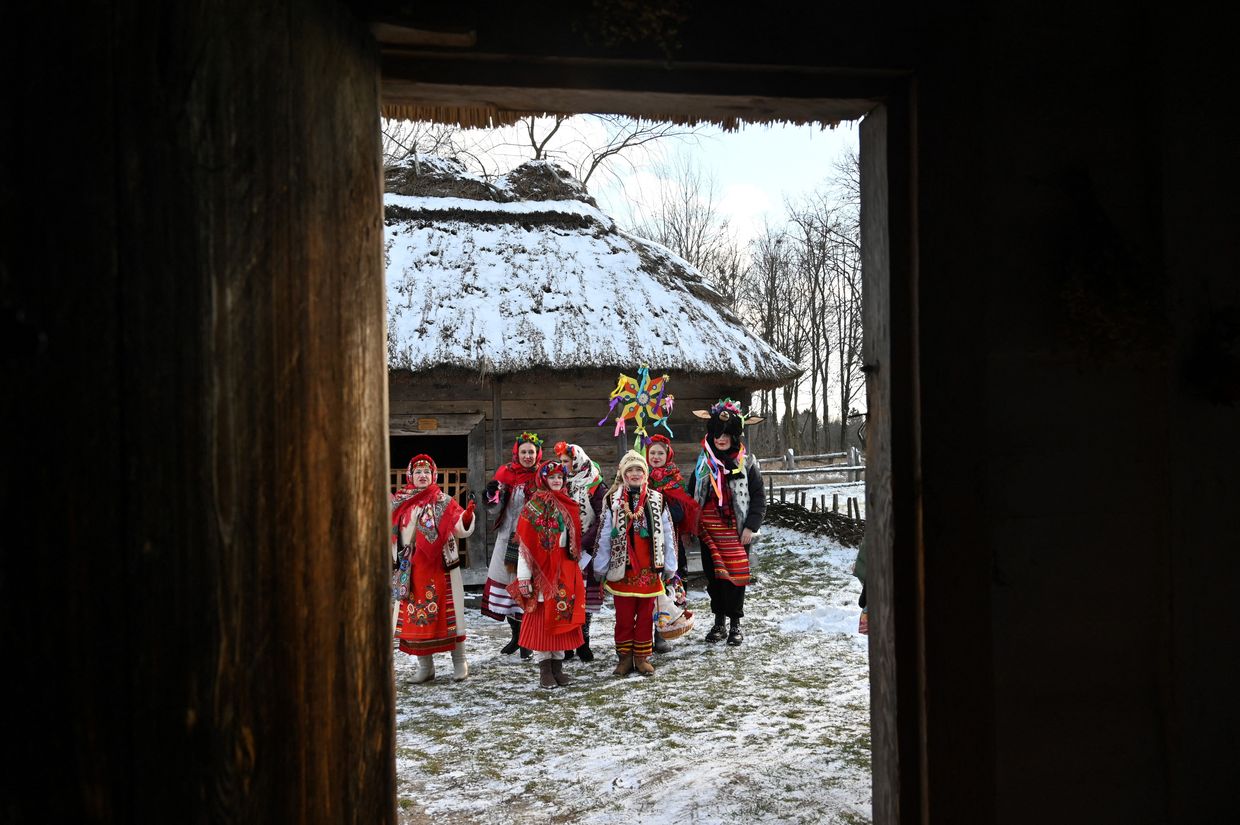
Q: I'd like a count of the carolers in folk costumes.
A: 7